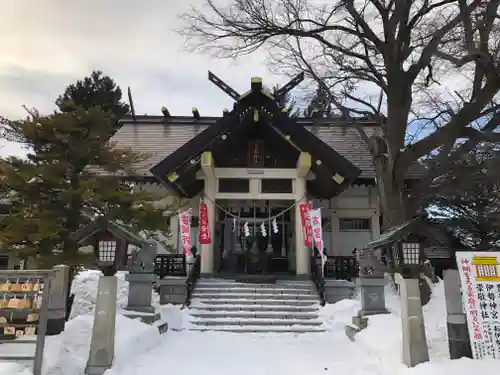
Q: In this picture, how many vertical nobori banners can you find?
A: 4